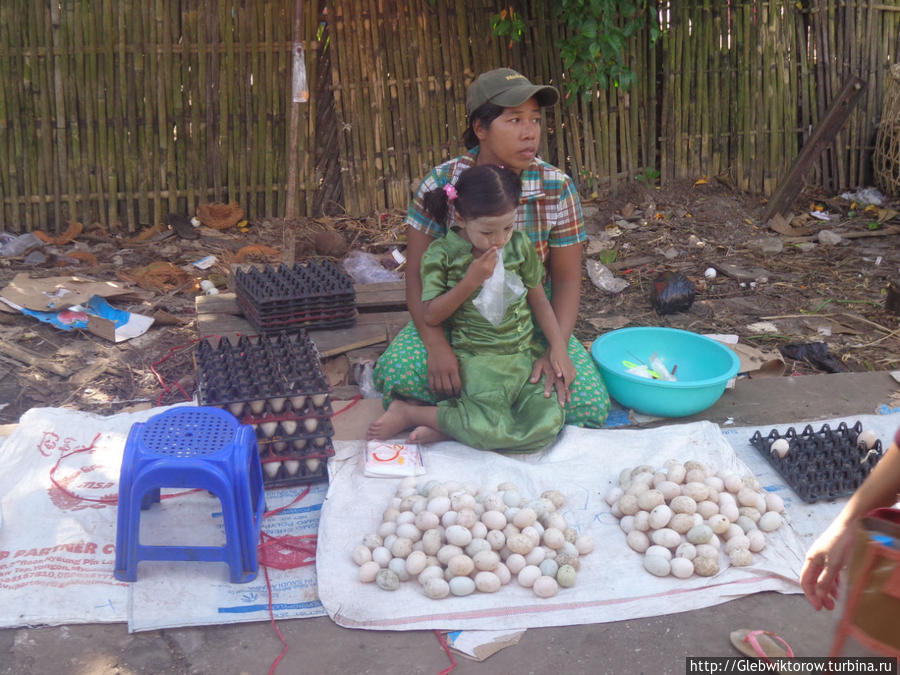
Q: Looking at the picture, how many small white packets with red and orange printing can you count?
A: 1